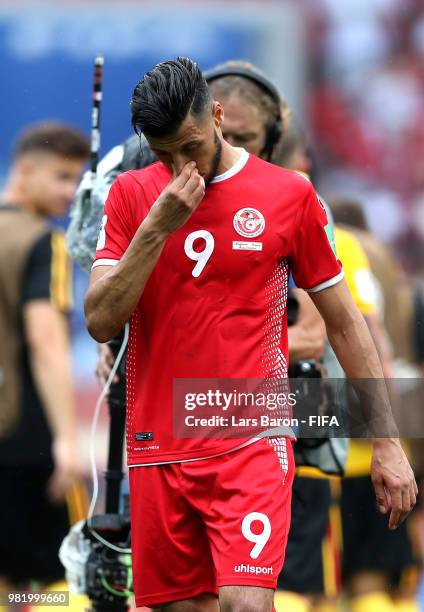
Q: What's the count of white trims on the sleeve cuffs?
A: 2